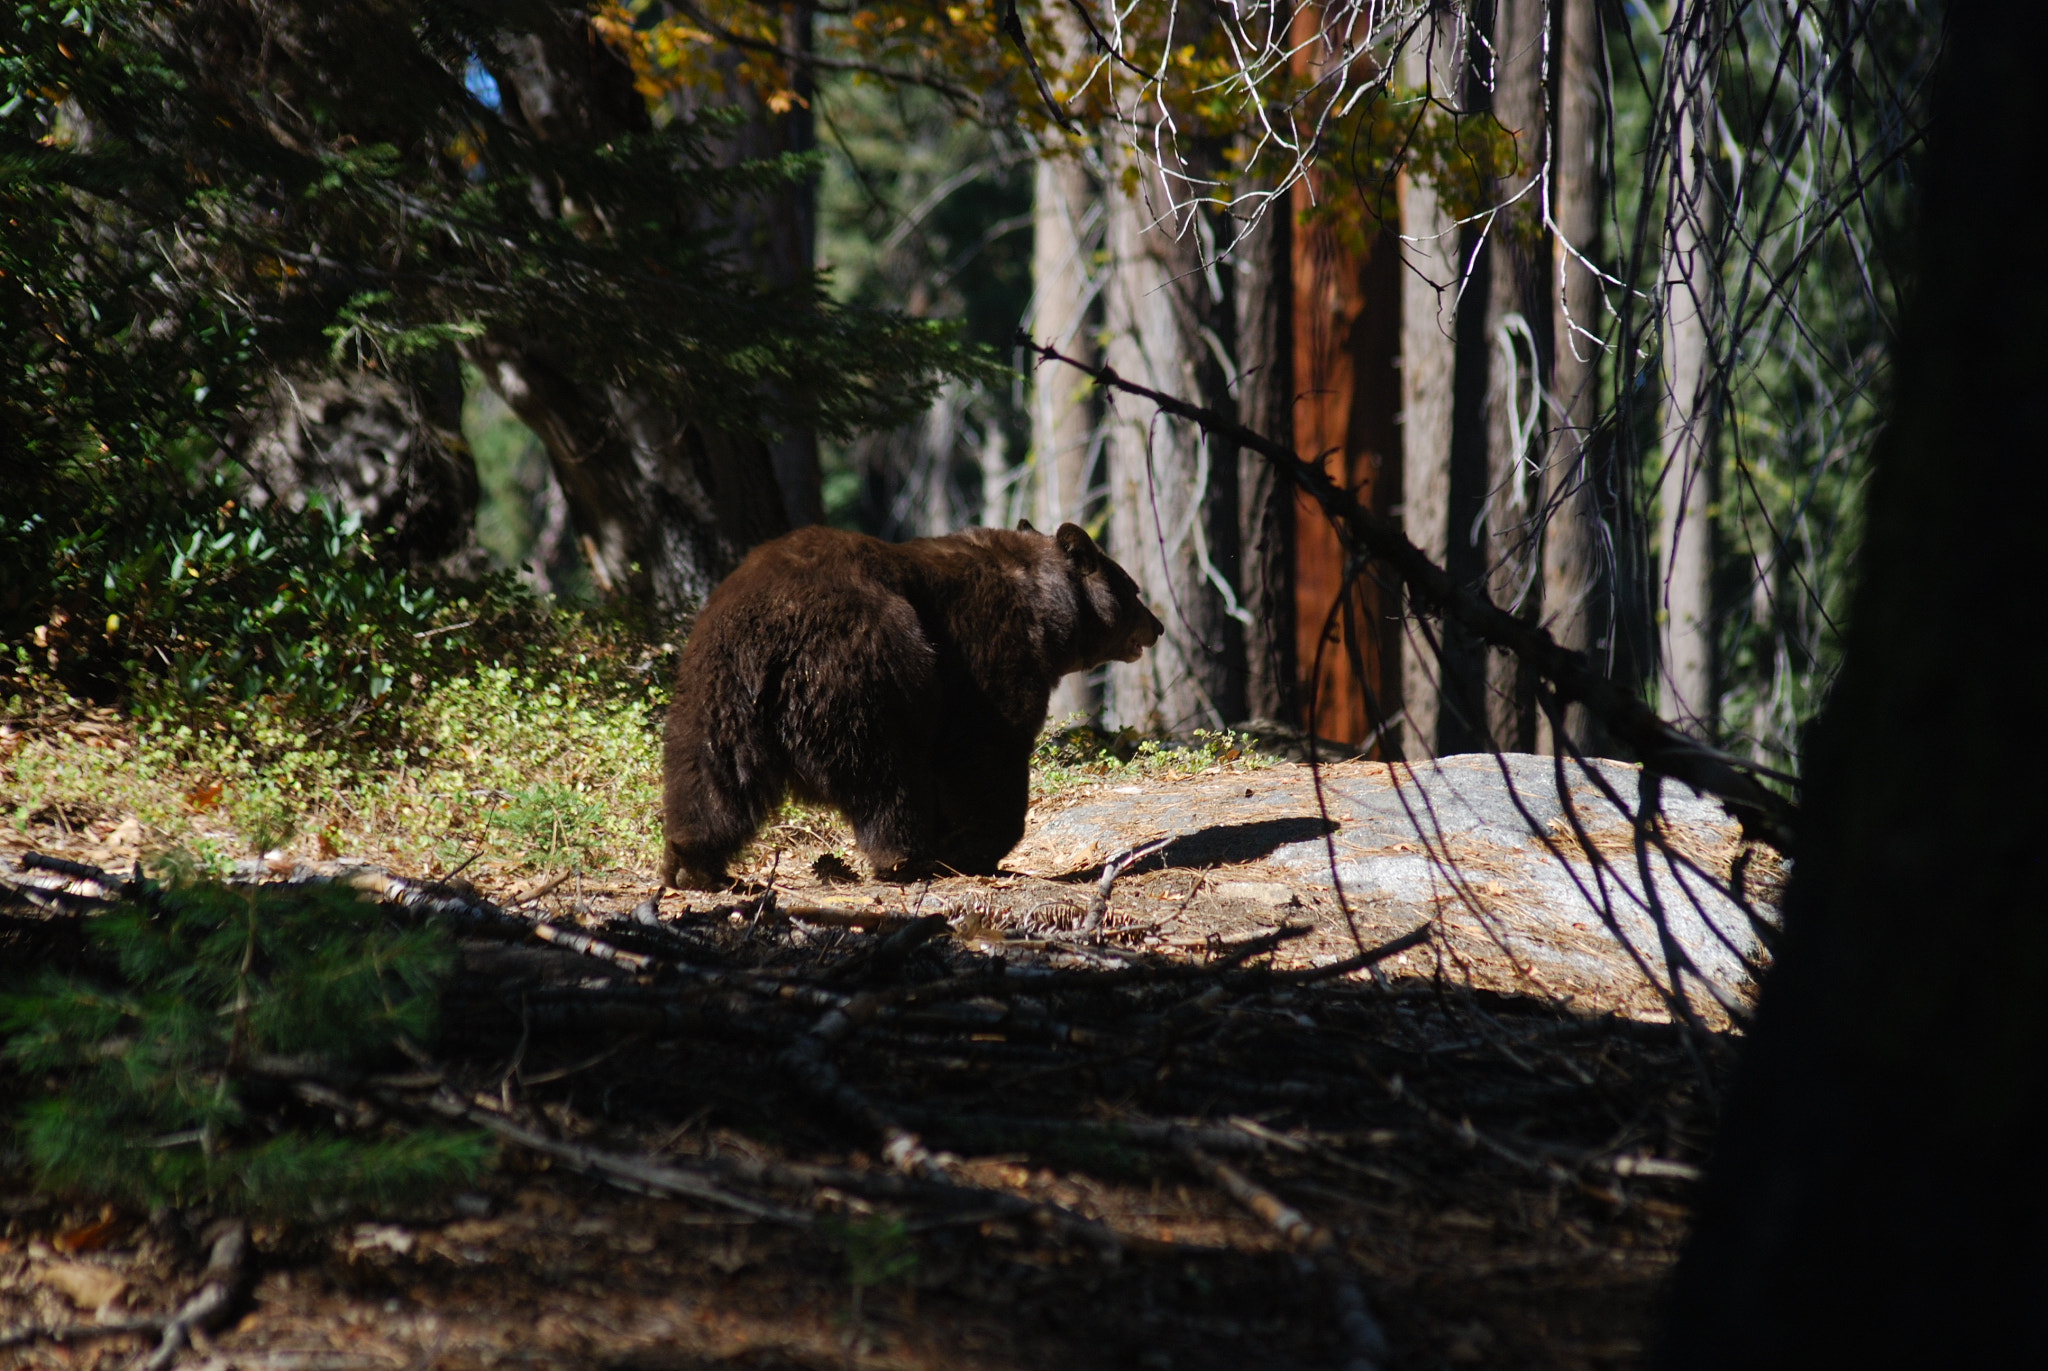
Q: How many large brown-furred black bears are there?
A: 1